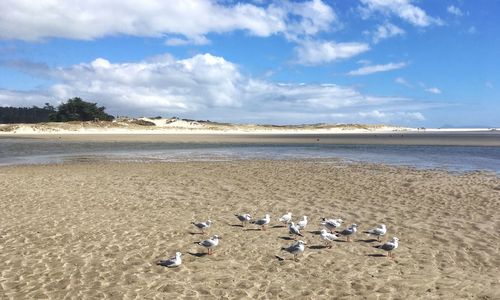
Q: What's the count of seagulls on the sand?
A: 14